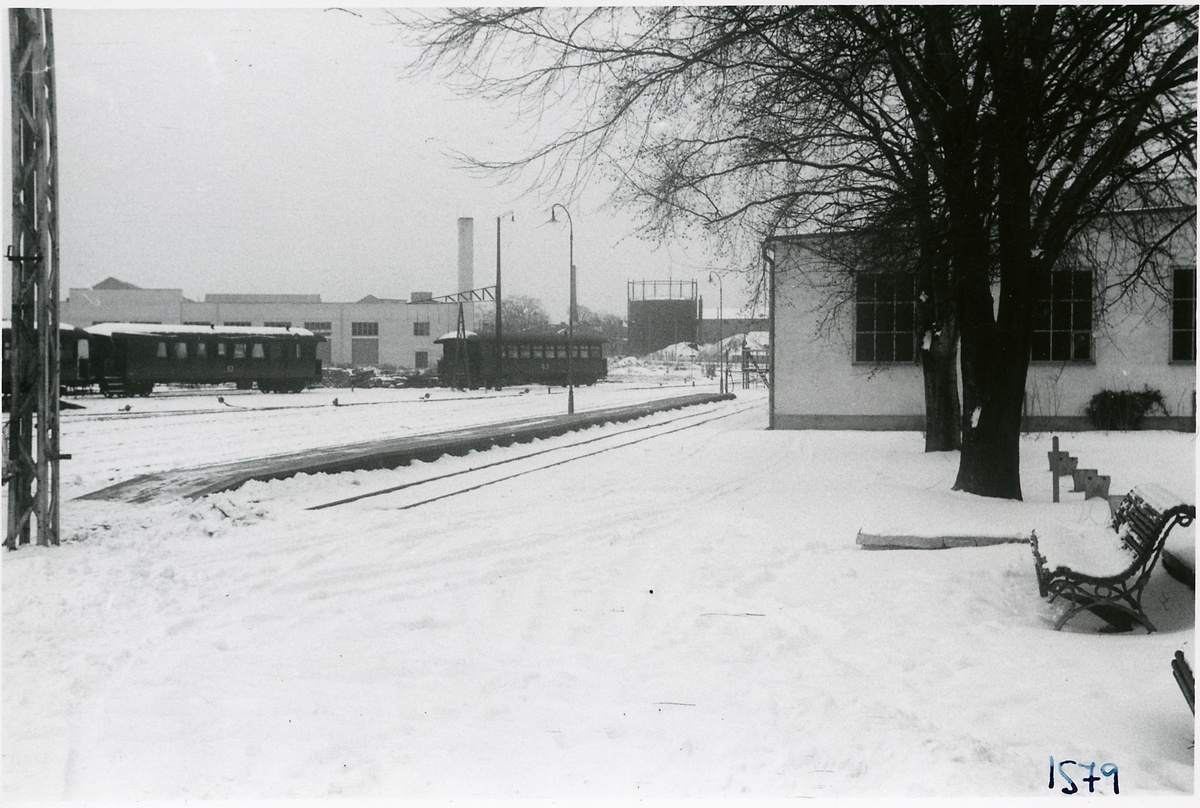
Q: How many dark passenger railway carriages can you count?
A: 3